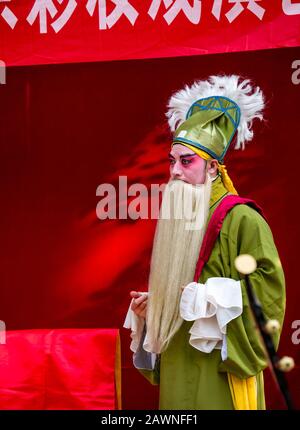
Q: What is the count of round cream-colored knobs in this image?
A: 3